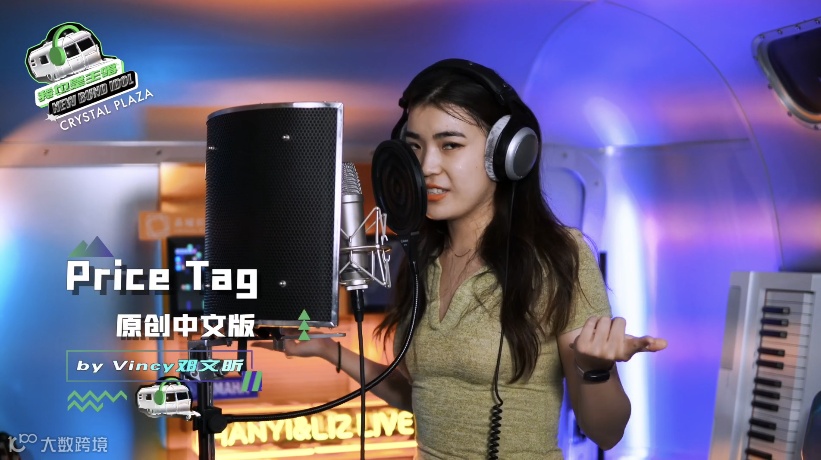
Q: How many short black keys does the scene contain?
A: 11